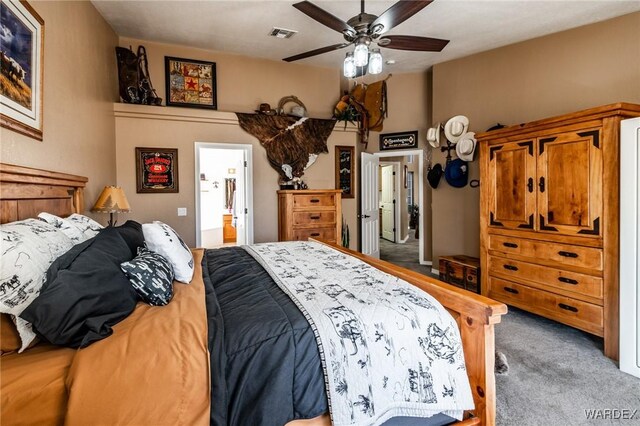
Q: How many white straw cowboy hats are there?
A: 3